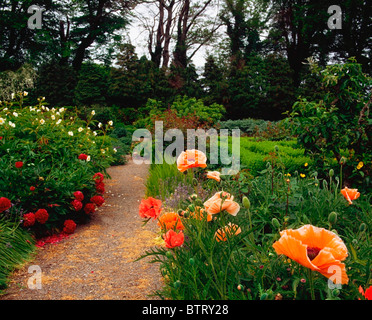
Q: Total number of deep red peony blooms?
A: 13